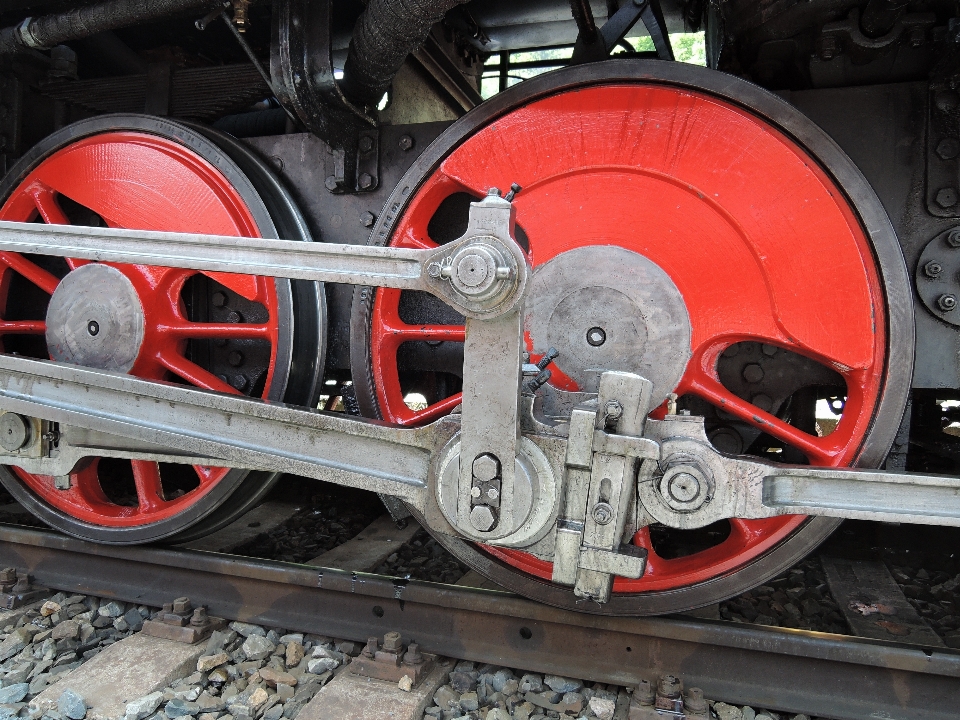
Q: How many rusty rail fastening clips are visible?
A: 4